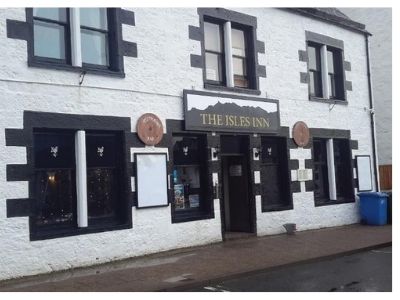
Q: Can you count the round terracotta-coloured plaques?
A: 2